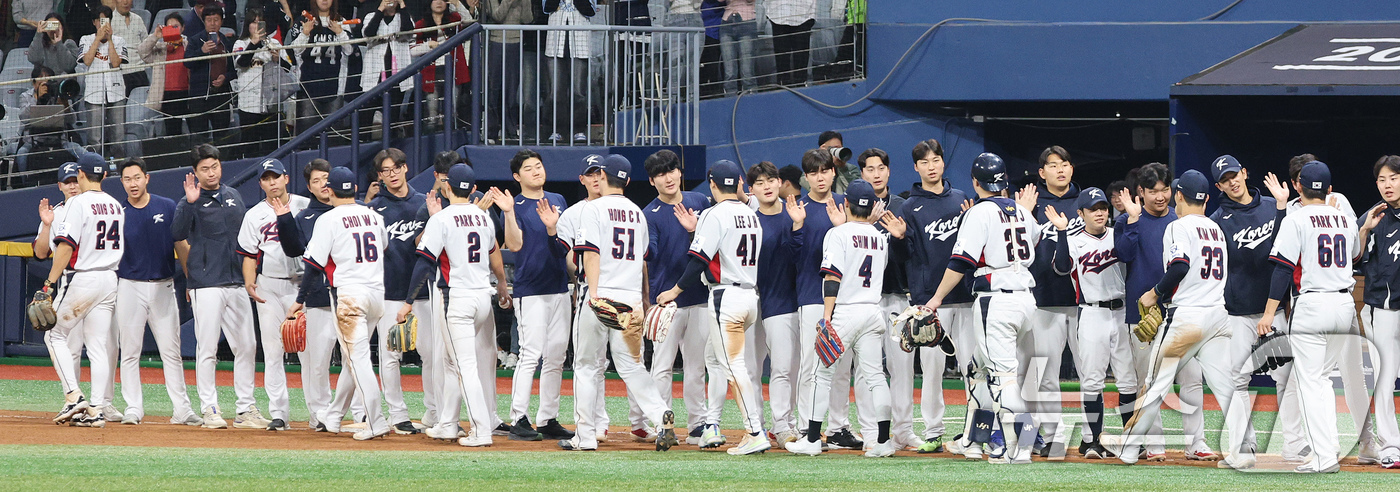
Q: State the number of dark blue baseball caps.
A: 13